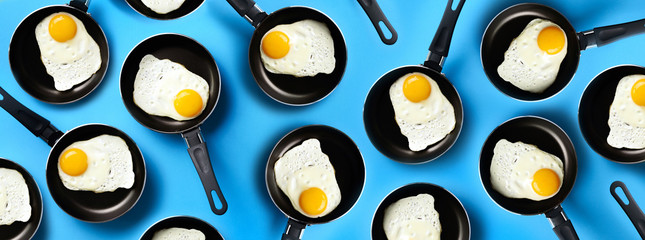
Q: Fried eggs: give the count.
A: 13